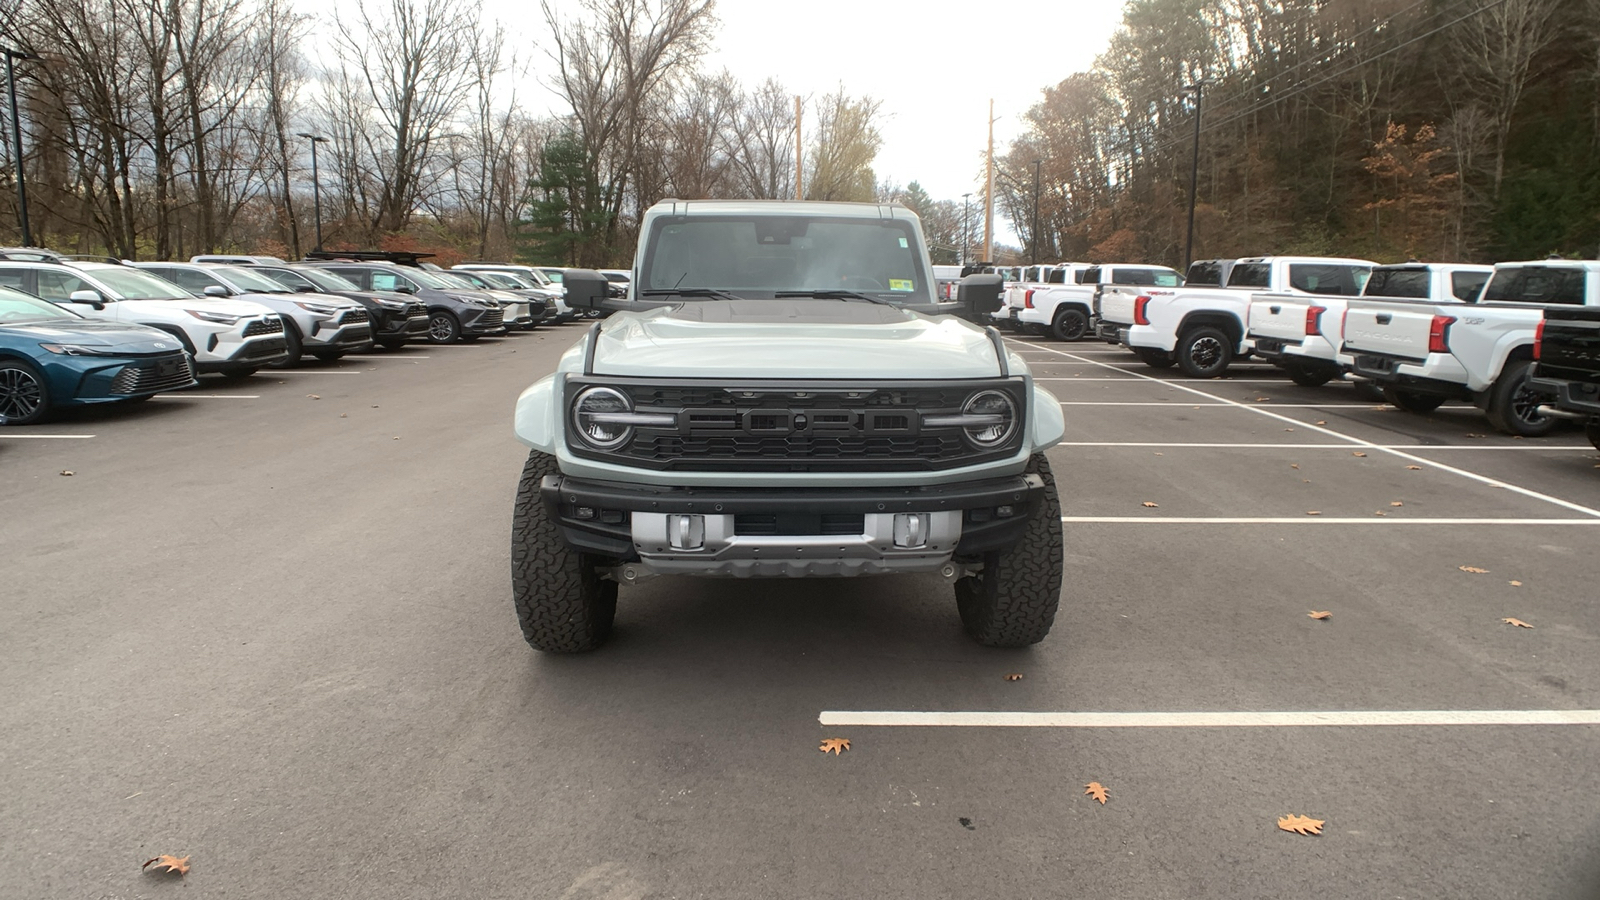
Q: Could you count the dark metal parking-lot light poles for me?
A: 5